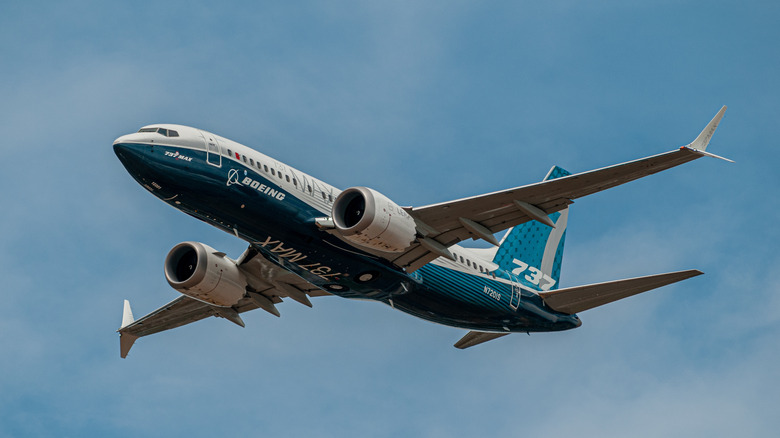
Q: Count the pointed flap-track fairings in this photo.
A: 6